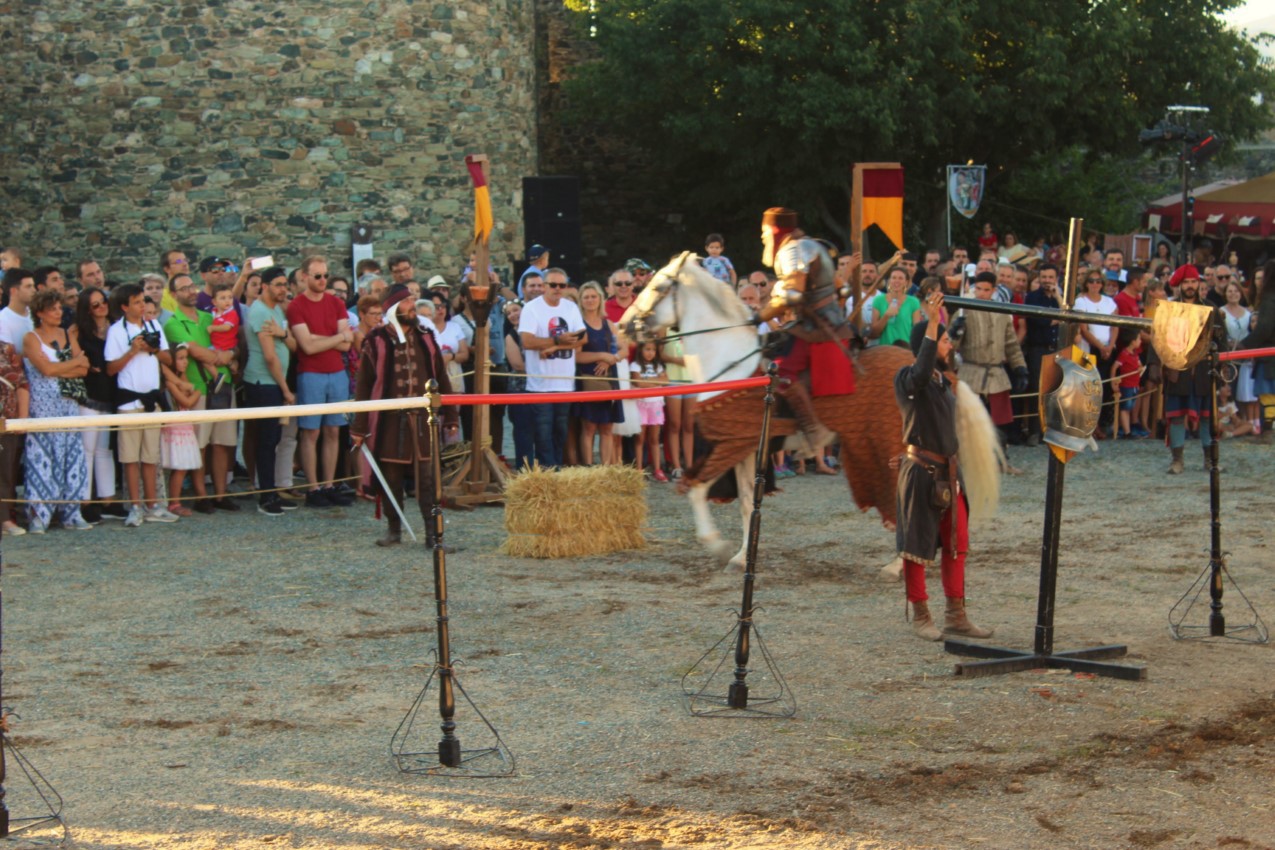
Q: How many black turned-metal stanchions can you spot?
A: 4